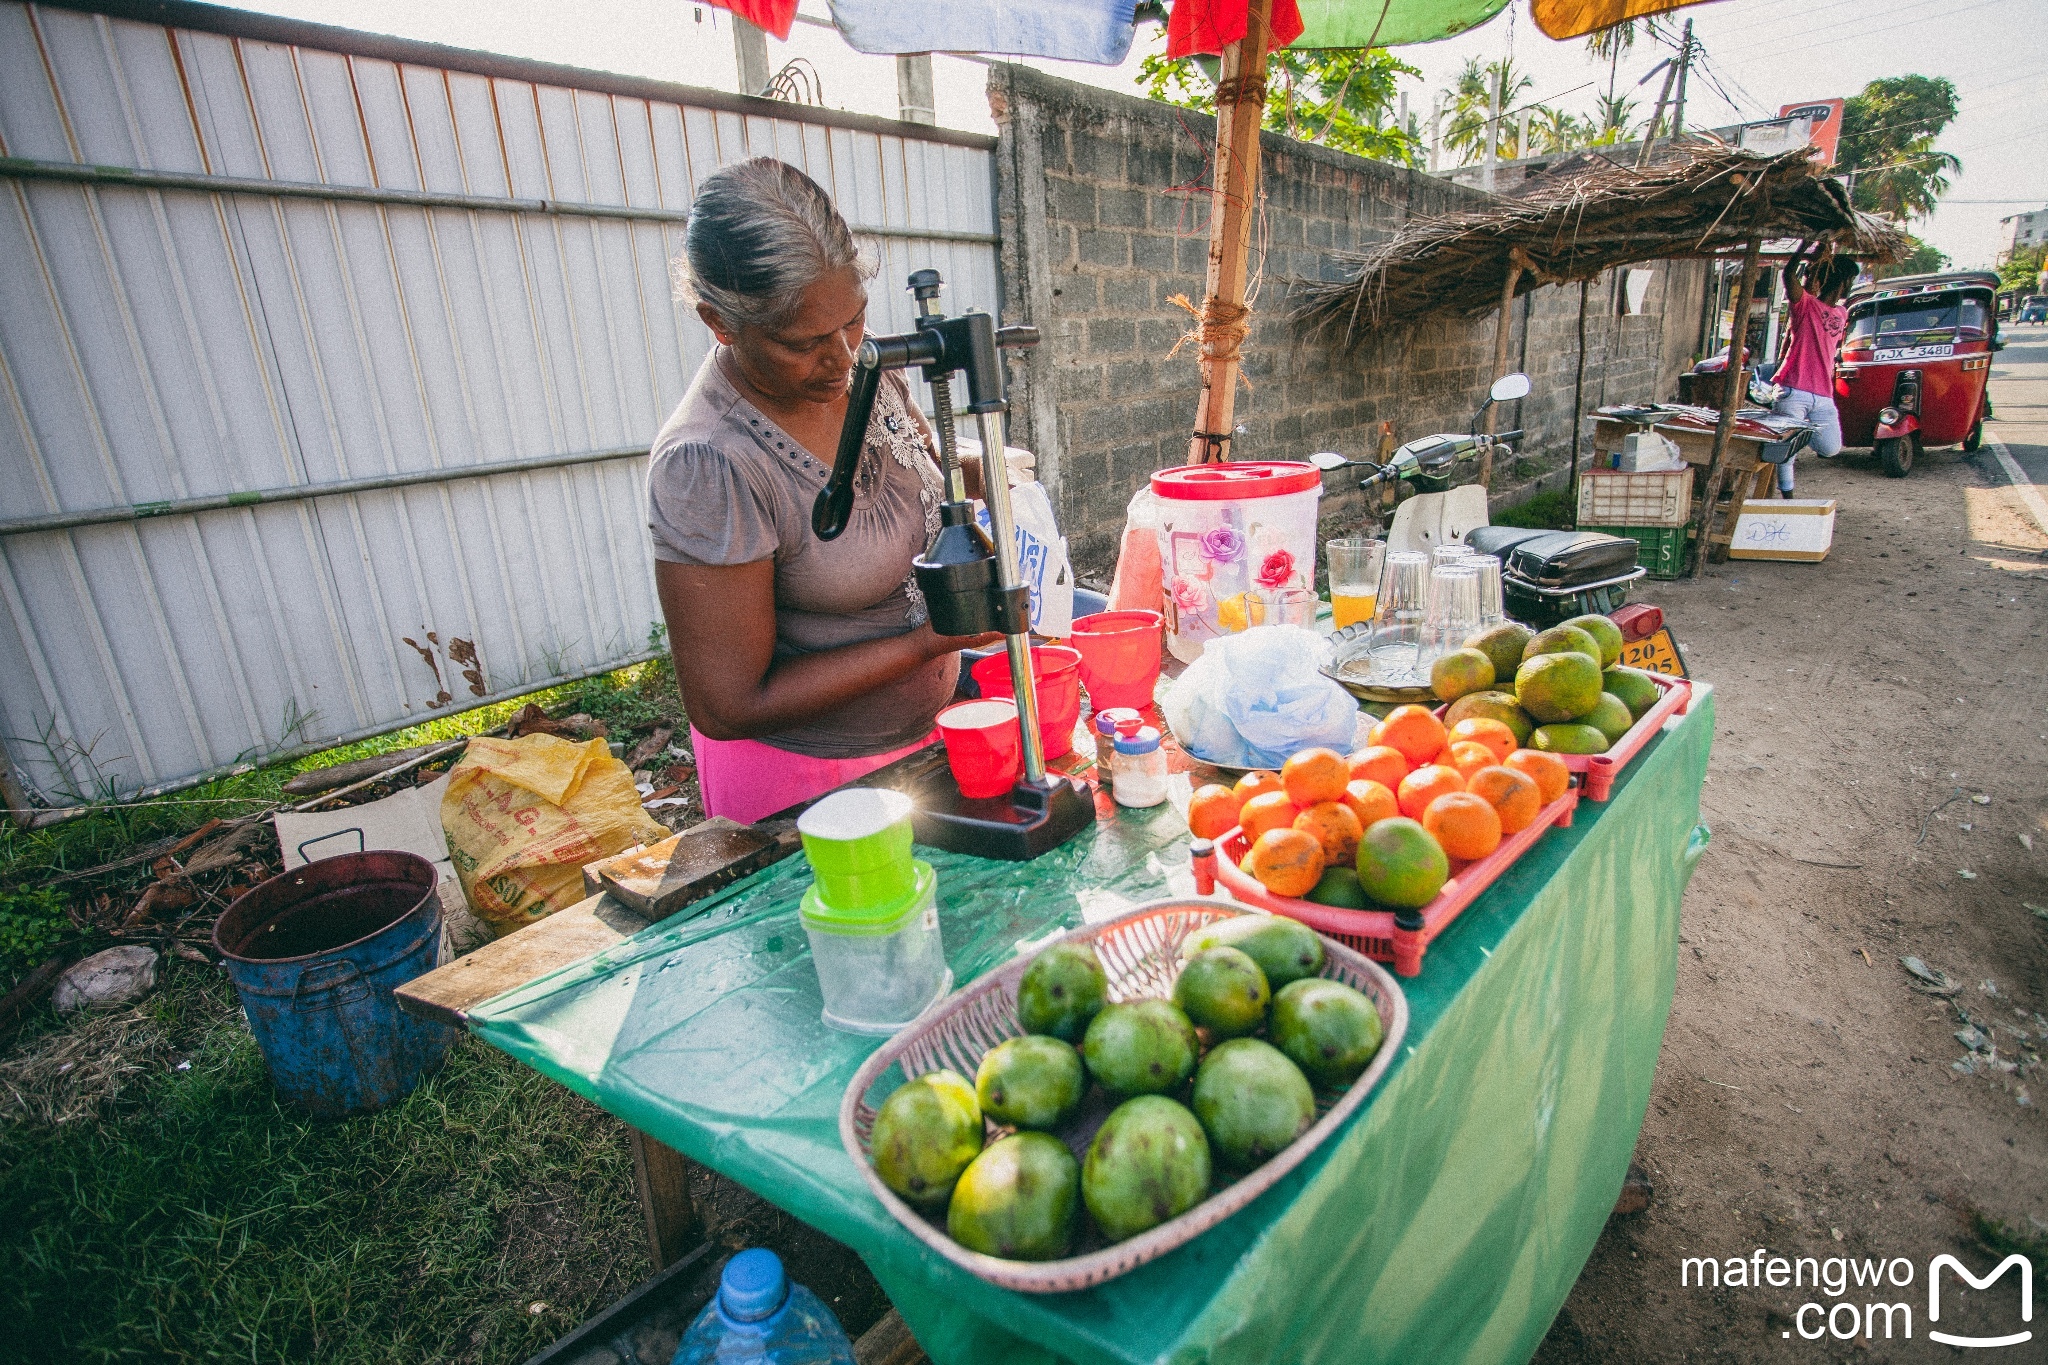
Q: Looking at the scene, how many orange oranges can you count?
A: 15